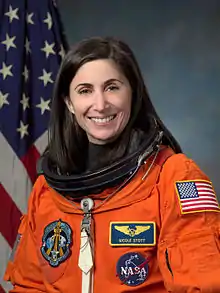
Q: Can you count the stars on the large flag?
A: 14